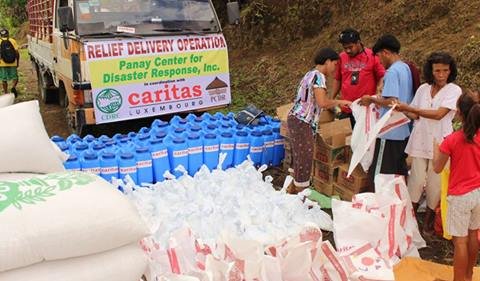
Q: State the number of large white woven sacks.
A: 4